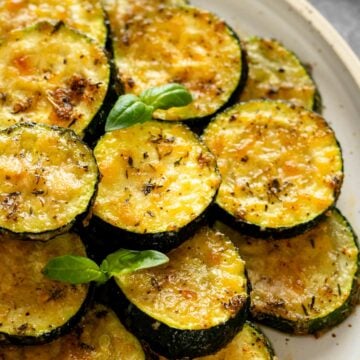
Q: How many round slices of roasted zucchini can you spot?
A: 13